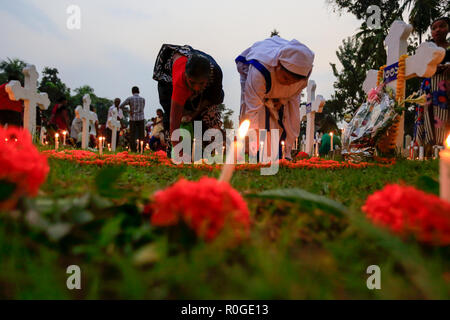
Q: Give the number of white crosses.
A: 5